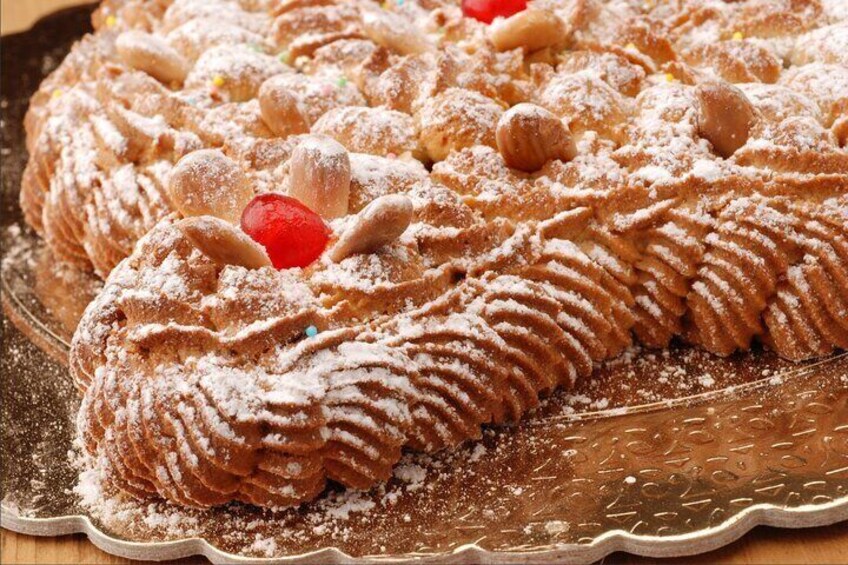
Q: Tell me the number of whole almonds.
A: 10